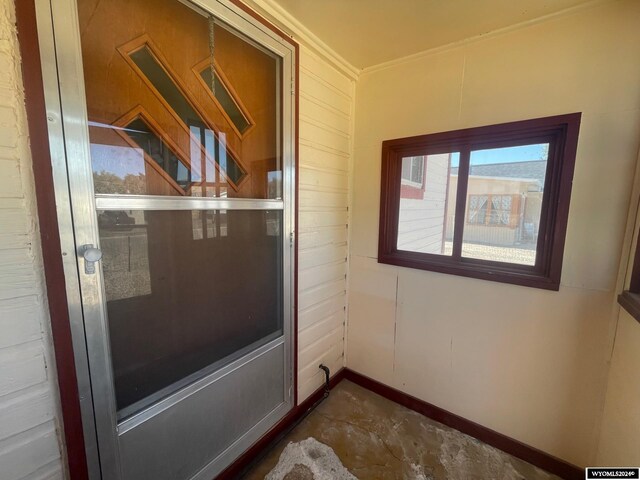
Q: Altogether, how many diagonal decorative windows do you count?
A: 3